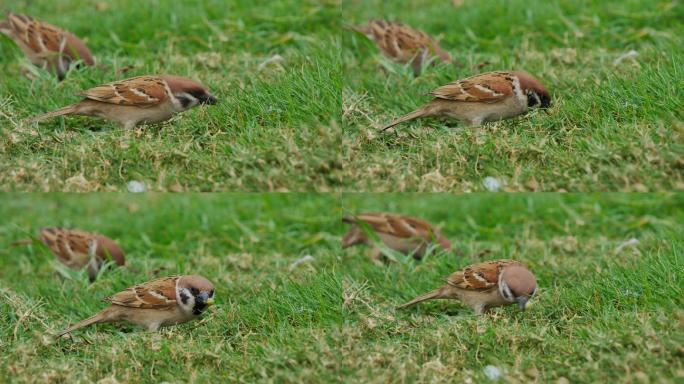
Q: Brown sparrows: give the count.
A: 8